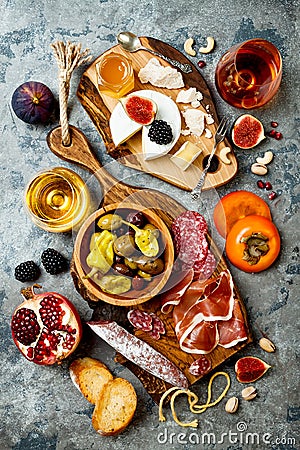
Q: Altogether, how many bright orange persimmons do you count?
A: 2